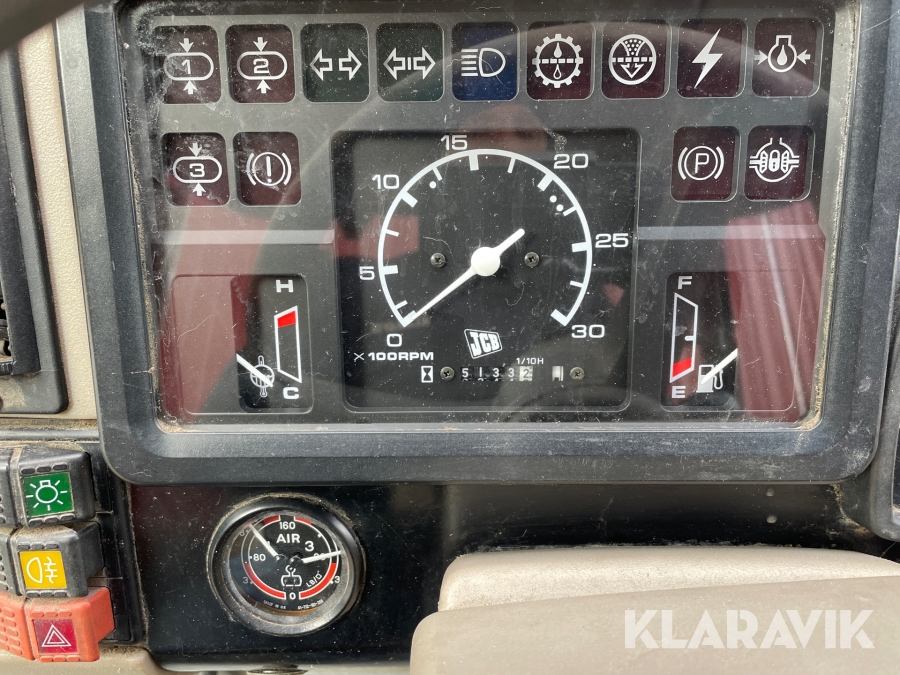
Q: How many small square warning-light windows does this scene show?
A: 13